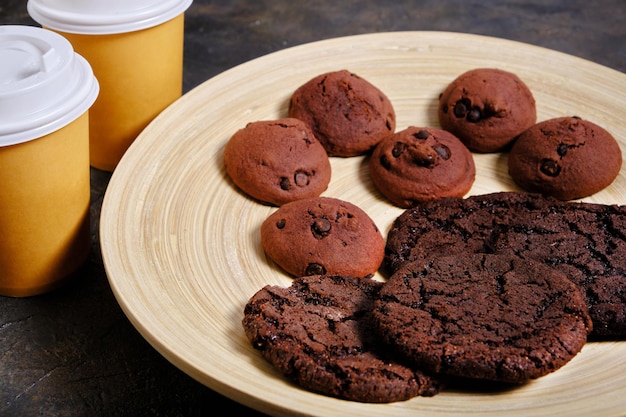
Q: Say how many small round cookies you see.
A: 6